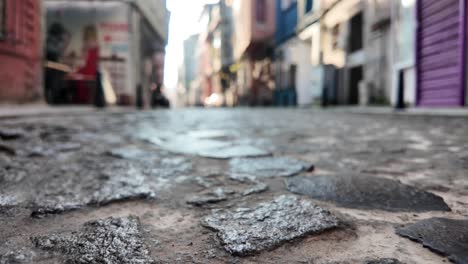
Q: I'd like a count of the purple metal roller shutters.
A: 1